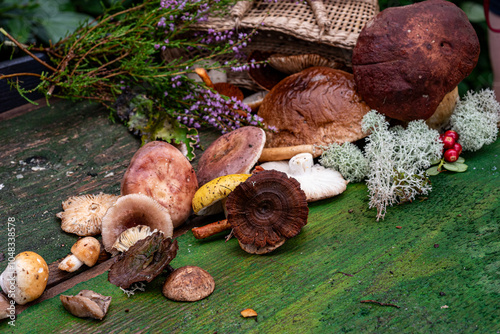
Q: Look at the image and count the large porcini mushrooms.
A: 2